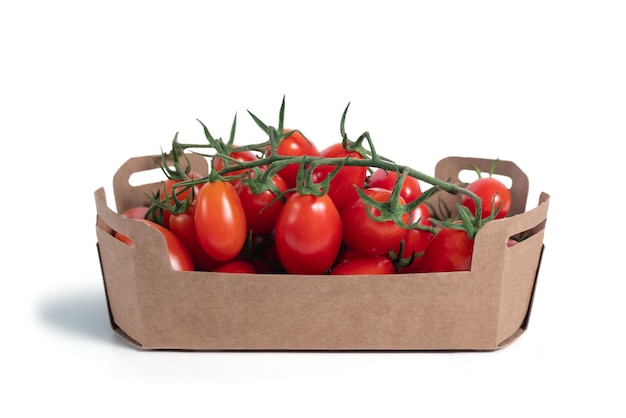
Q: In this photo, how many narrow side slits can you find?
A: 4